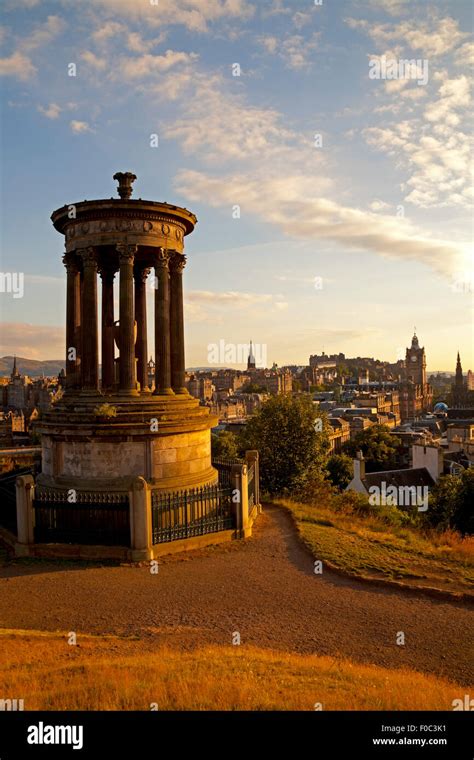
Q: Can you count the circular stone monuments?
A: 1